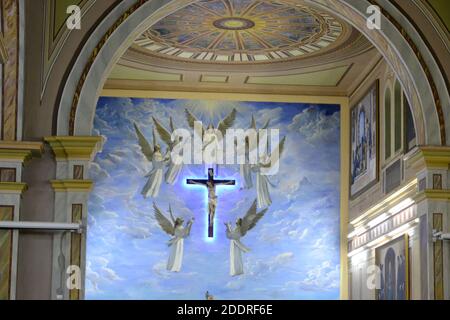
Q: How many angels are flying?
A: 7